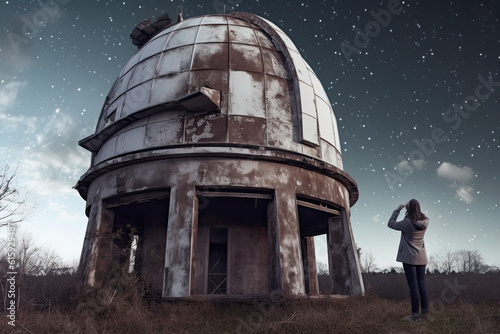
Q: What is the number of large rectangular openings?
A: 3